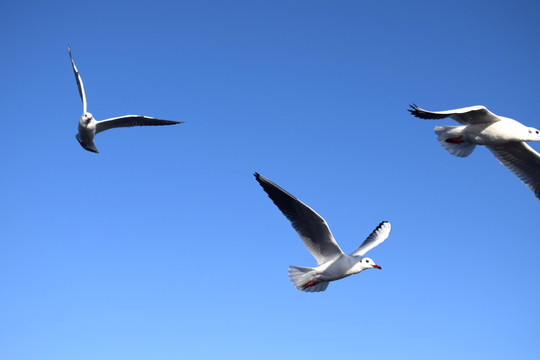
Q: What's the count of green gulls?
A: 0